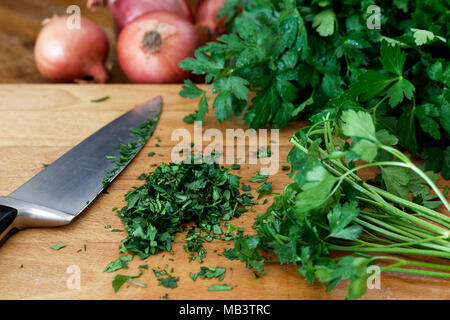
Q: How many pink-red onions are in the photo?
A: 4